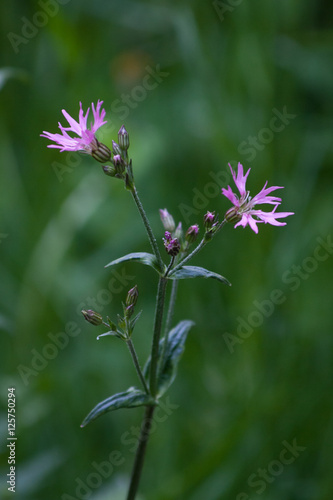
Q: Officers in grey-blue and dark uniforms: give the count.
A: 0